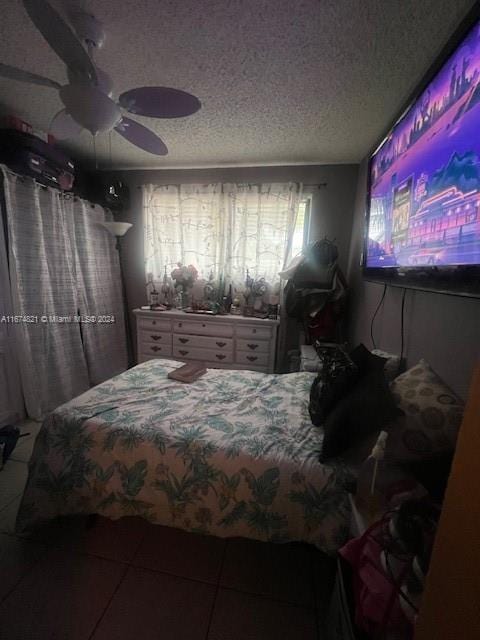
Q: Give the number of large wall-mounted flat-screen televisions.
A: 1